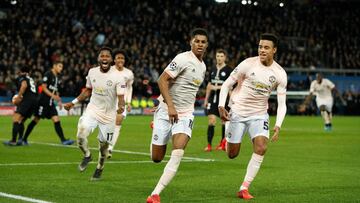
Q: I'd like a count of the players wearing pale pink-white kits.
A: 5